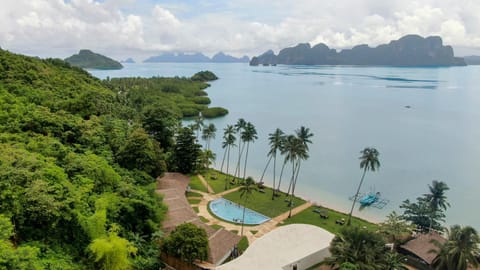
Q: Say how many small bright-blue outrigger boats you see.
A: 1